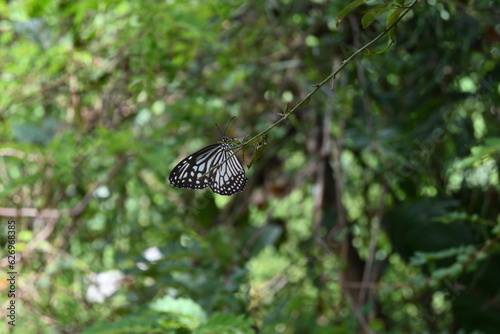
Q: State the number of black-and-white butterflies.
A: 1